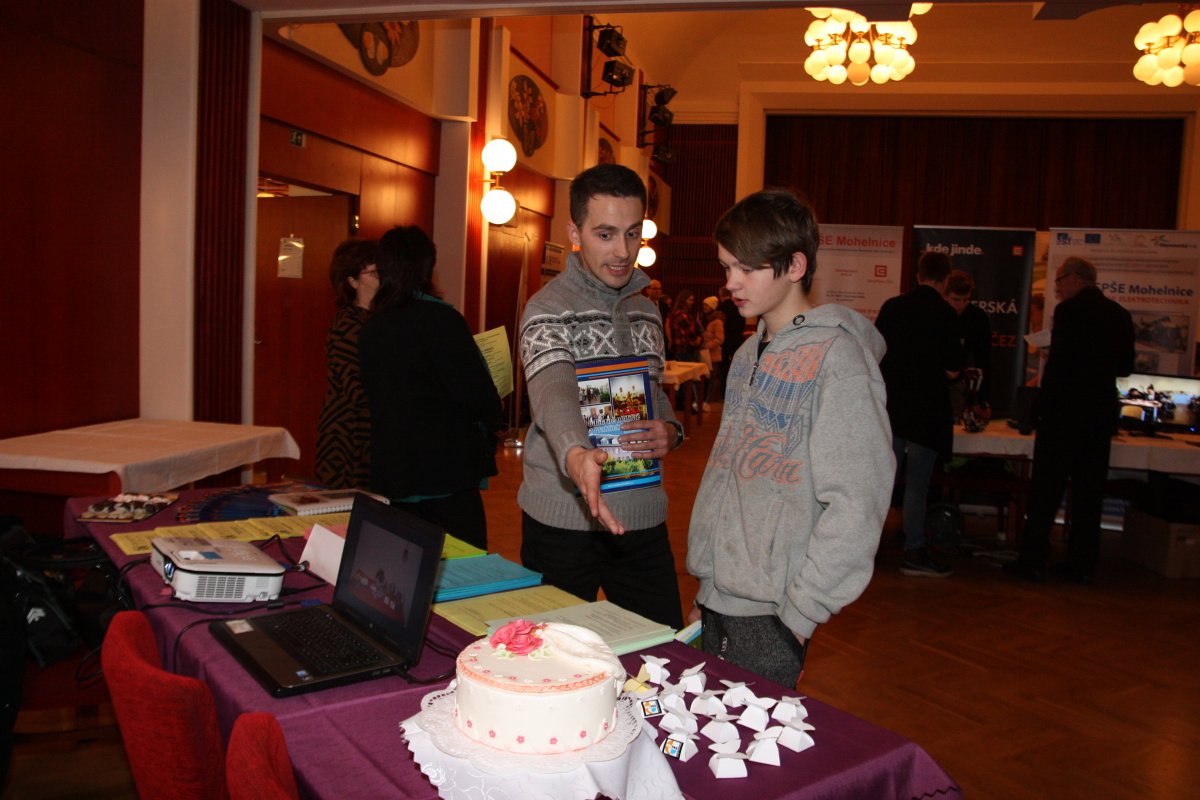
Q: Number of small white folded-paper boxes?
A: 14